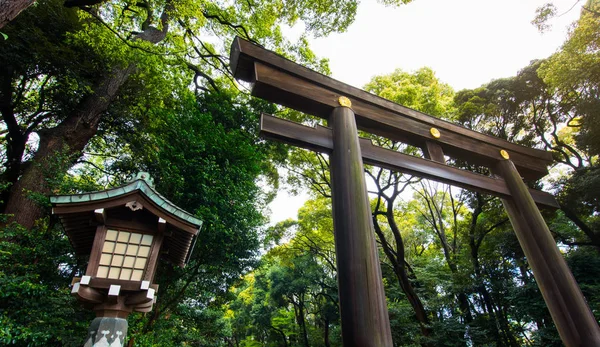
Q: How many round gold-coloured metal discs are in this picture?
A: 3